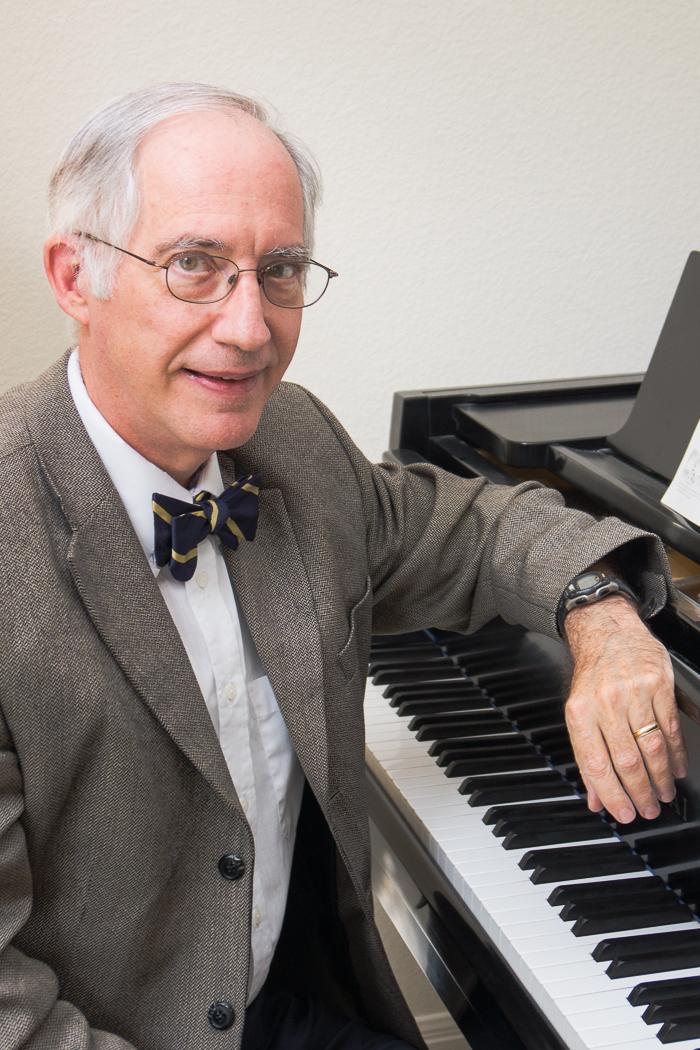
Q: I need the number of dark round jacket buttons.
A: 2